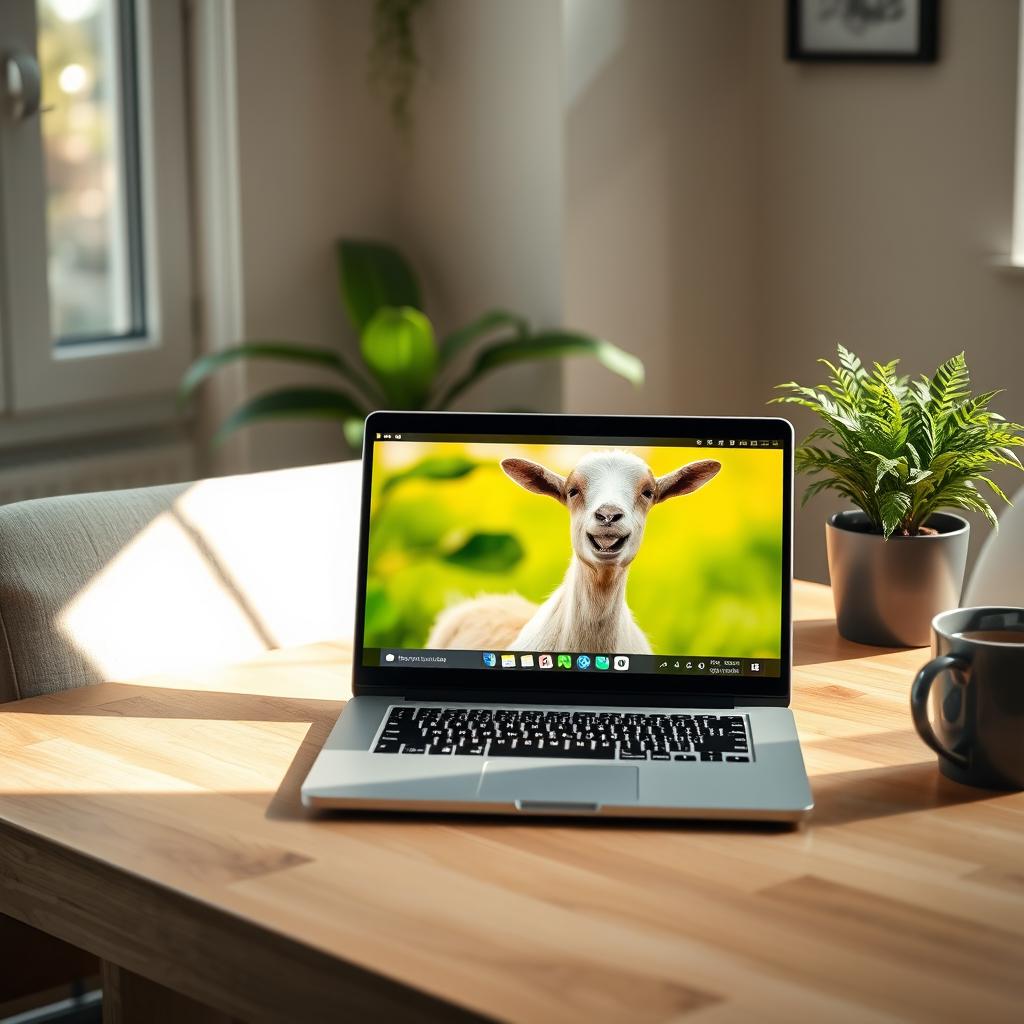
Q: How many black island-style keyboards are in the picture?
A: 1